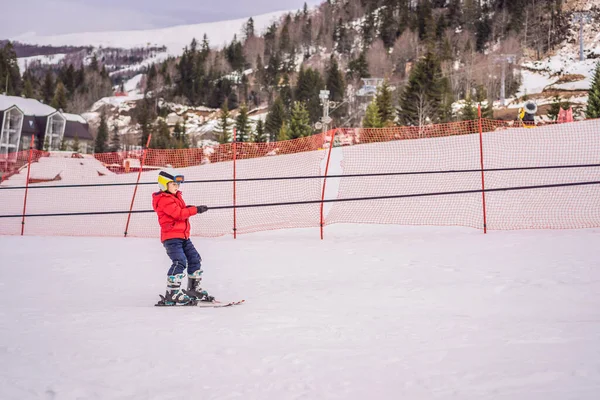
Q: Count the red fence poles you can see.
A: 5